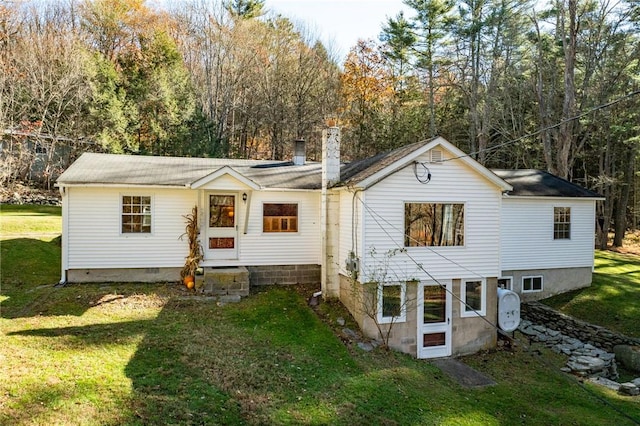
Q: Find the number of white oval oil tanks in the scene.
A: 1